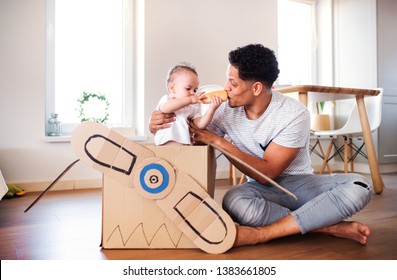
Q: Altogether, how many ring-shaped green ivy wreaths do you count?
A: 1